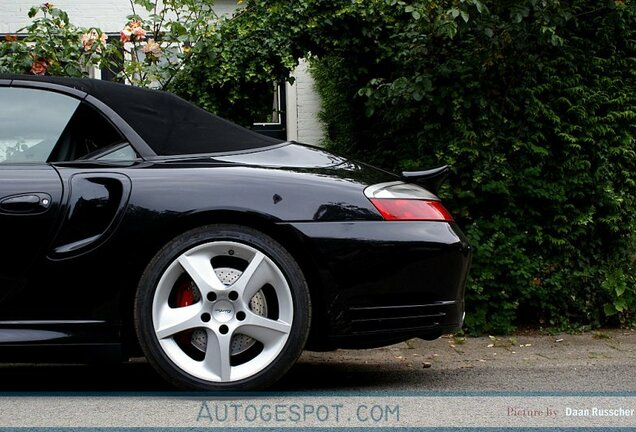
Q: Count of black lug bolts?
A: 5